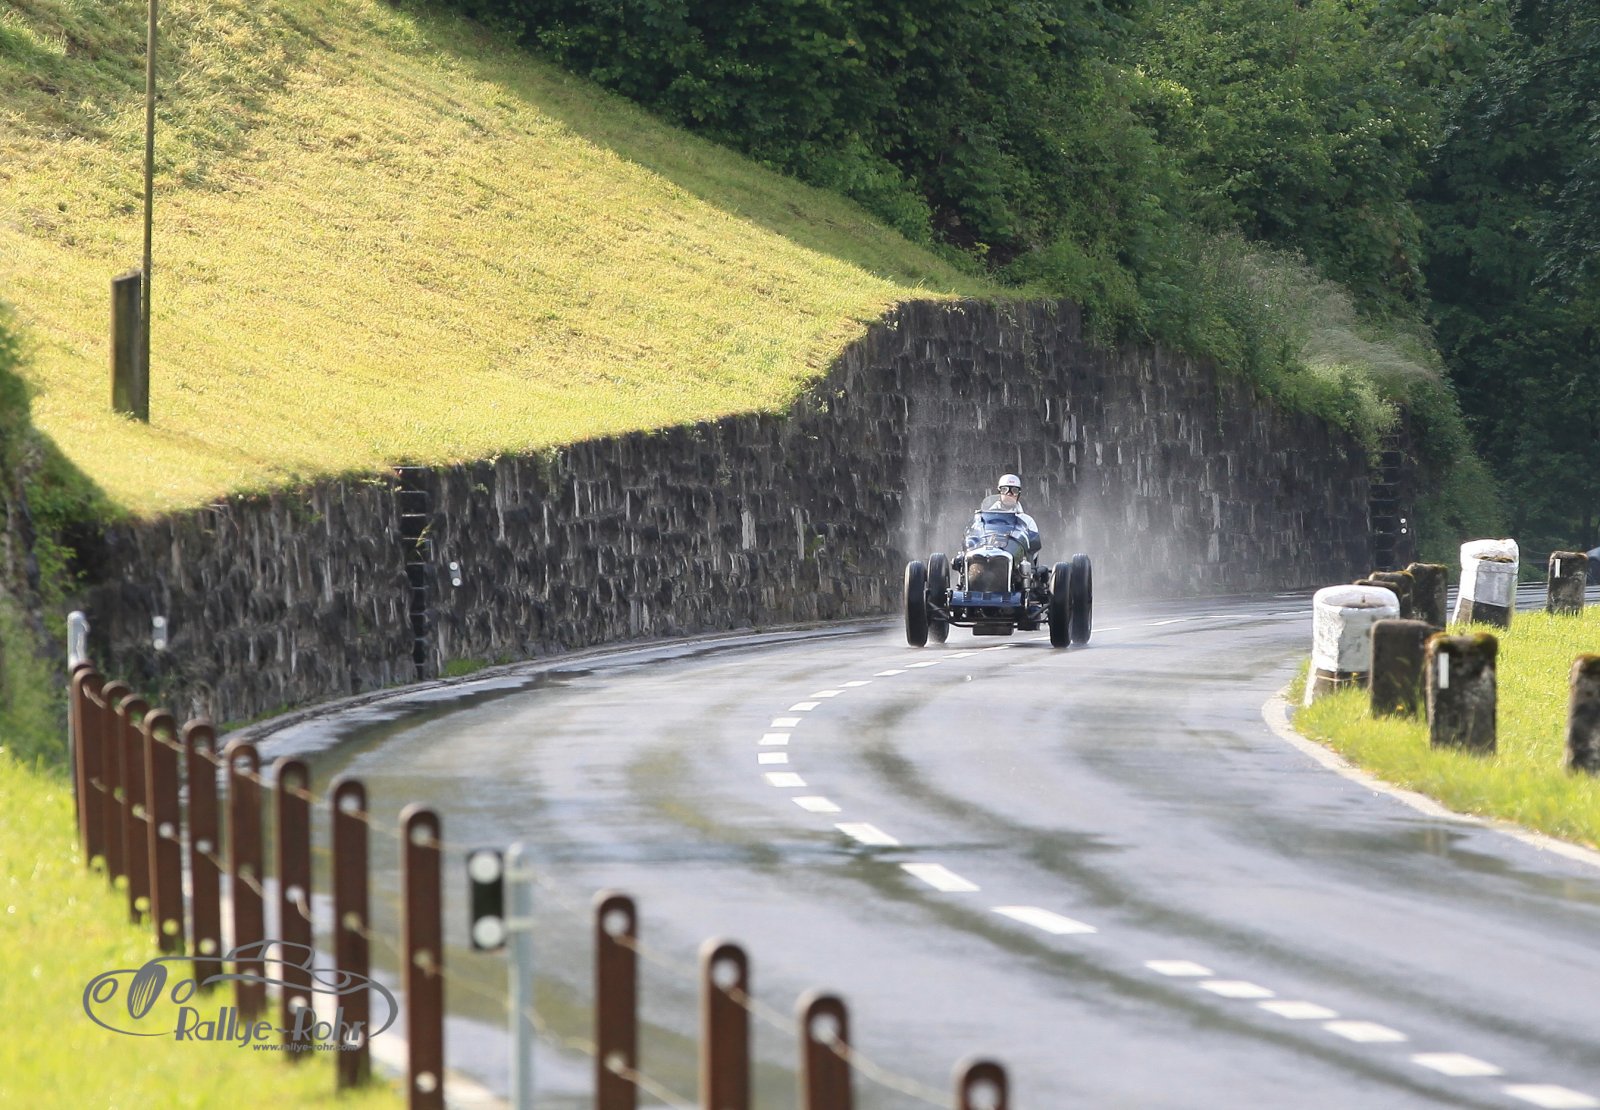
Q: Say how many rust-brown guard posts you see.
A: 14